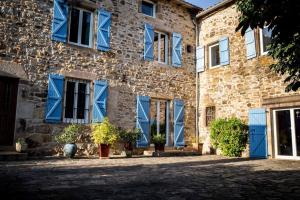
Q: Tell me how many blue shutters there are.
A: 12